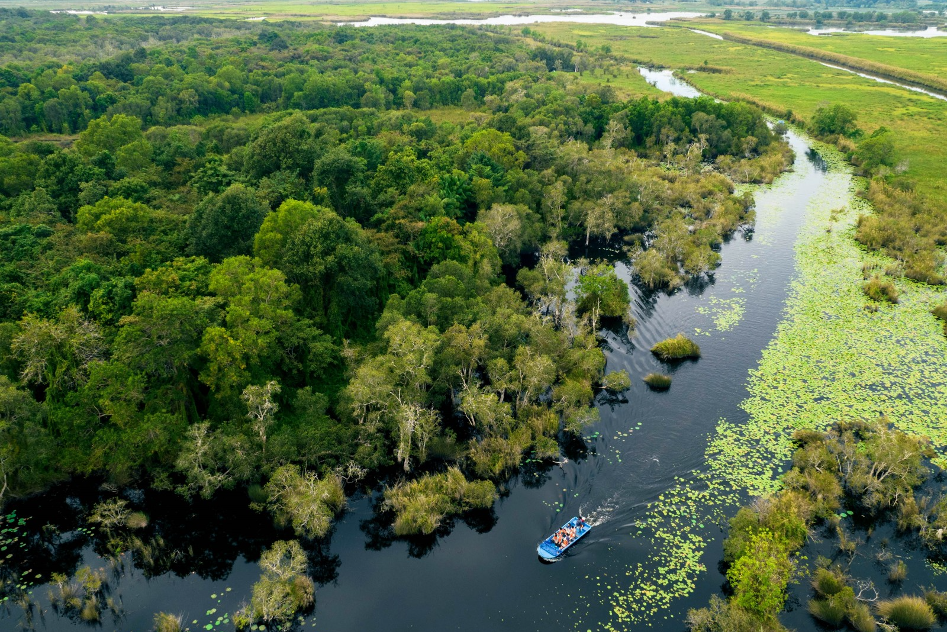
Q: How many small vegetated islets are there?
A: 2